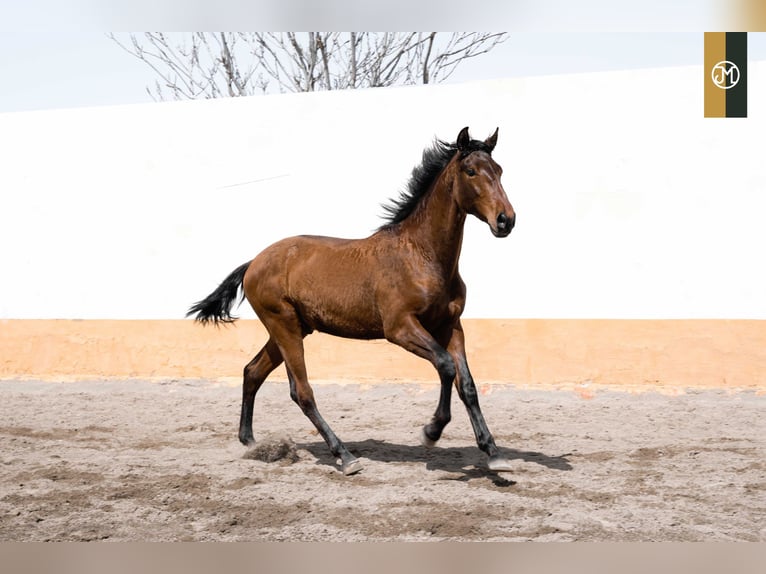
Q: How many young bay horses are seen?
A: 1